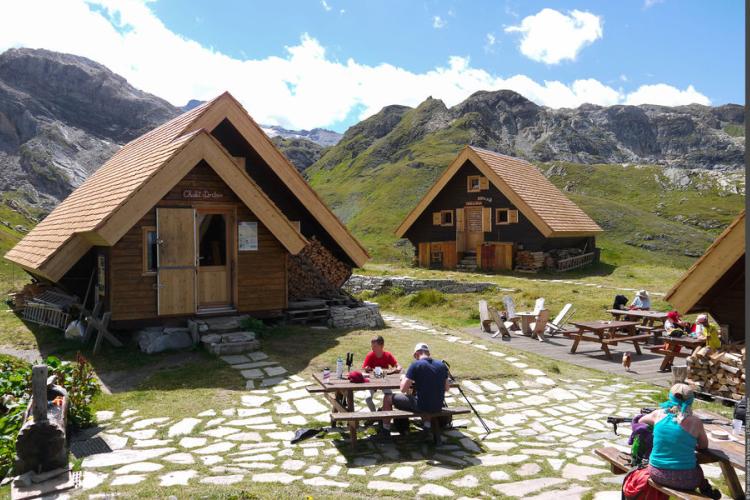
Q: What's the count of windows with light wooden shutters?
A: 3